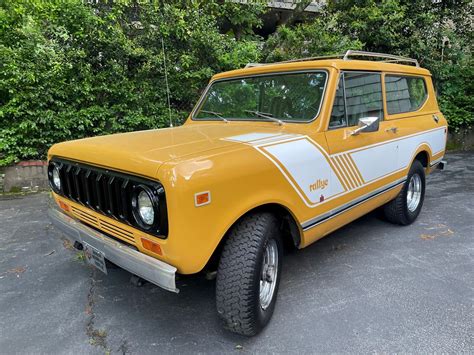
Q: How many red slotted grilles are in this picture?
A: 0